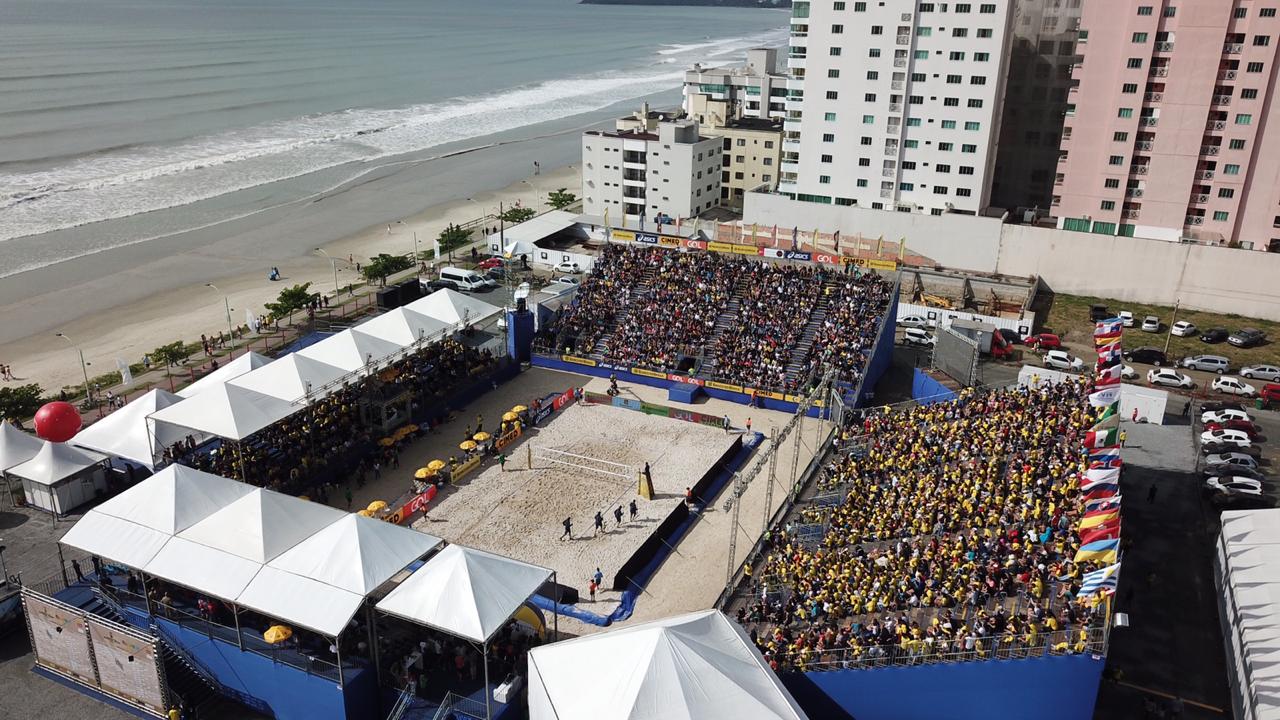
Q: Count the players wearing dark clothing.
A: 4